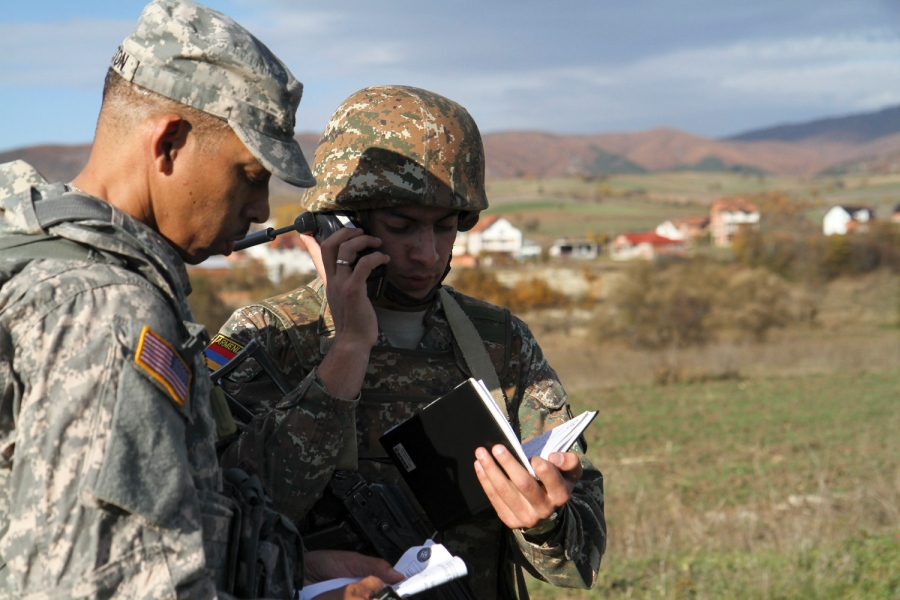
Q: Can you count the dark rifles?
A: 1